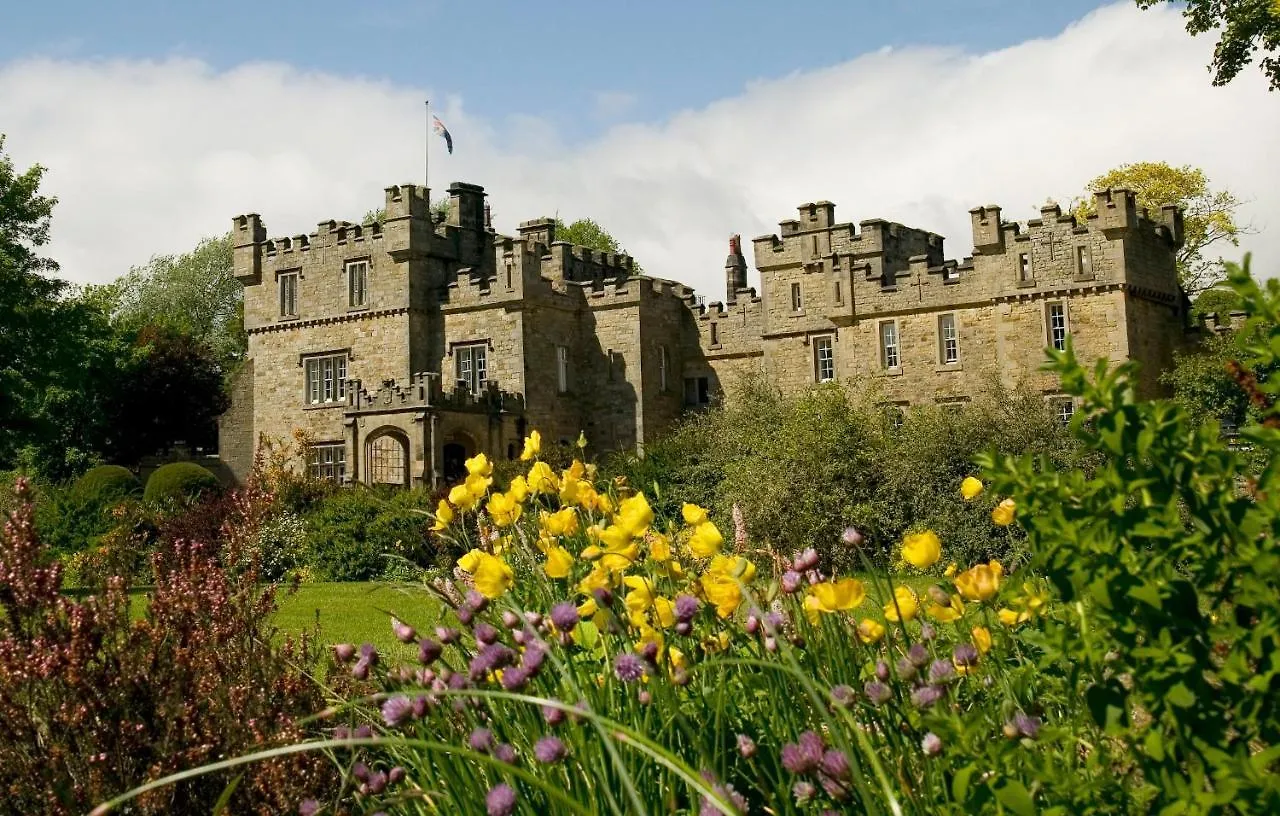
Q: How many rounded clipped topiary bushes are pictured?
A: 2